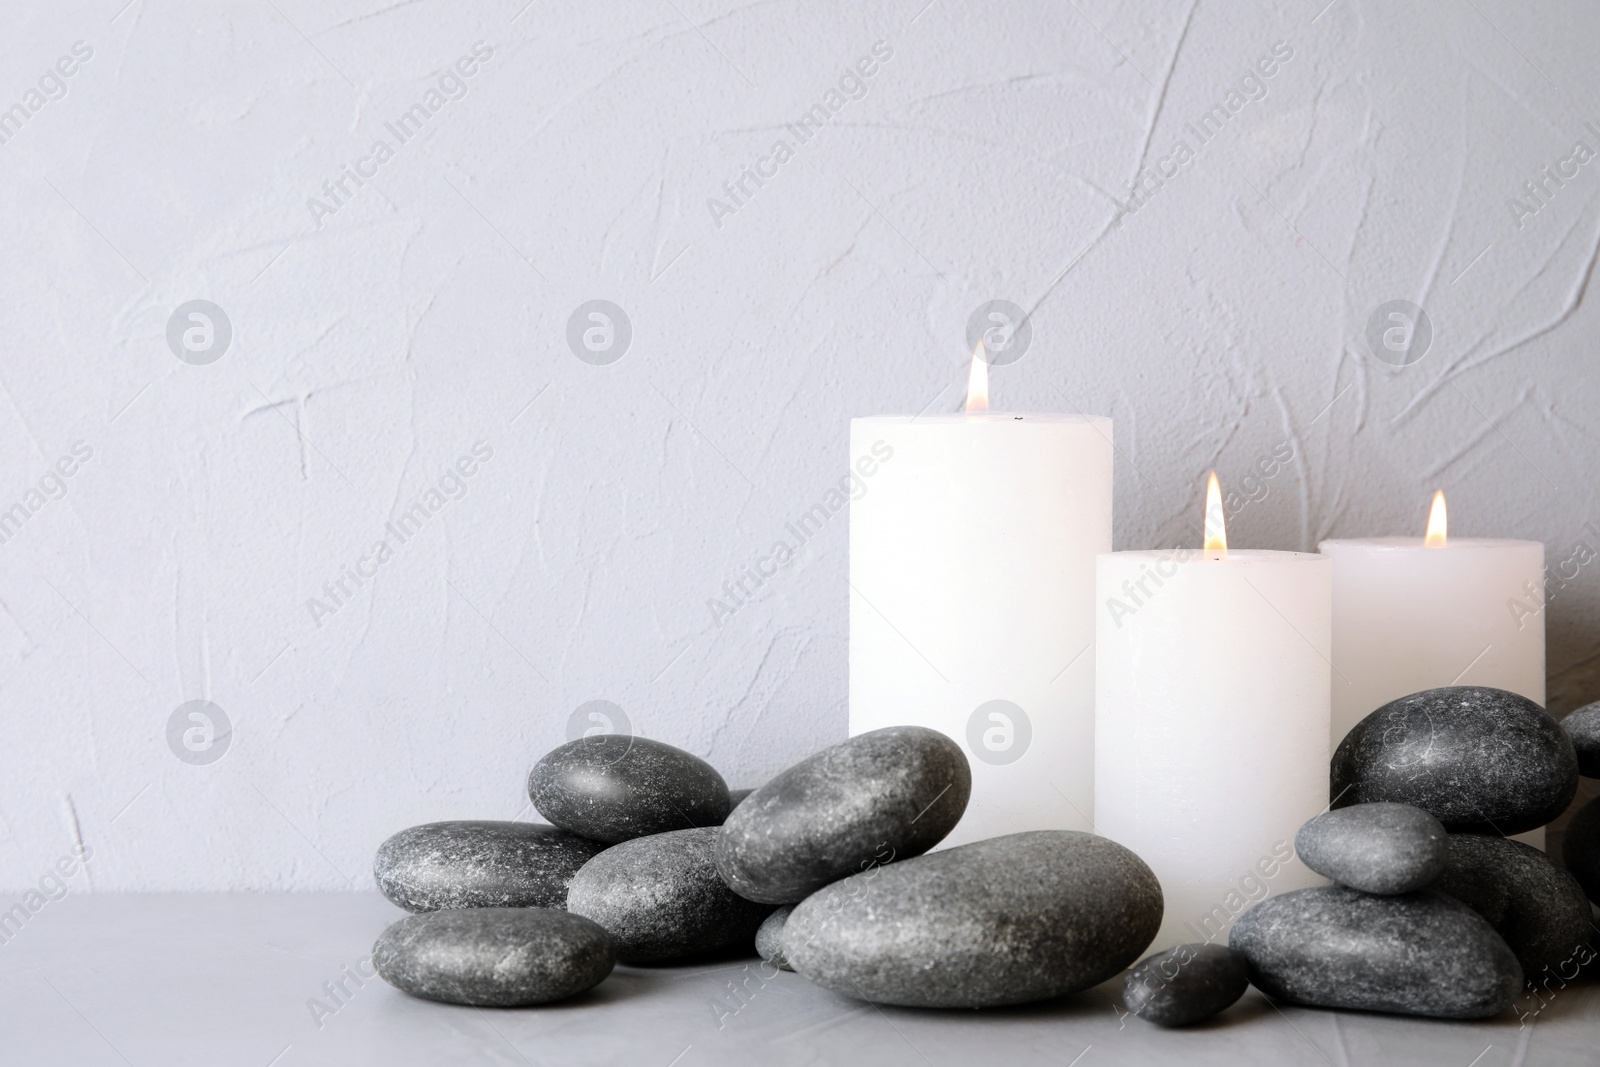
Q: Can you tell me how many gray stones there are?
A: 15